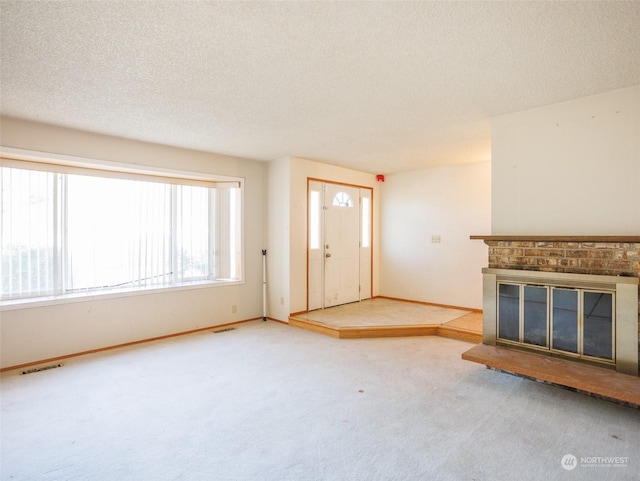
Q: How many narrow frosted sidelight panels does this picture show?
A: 2